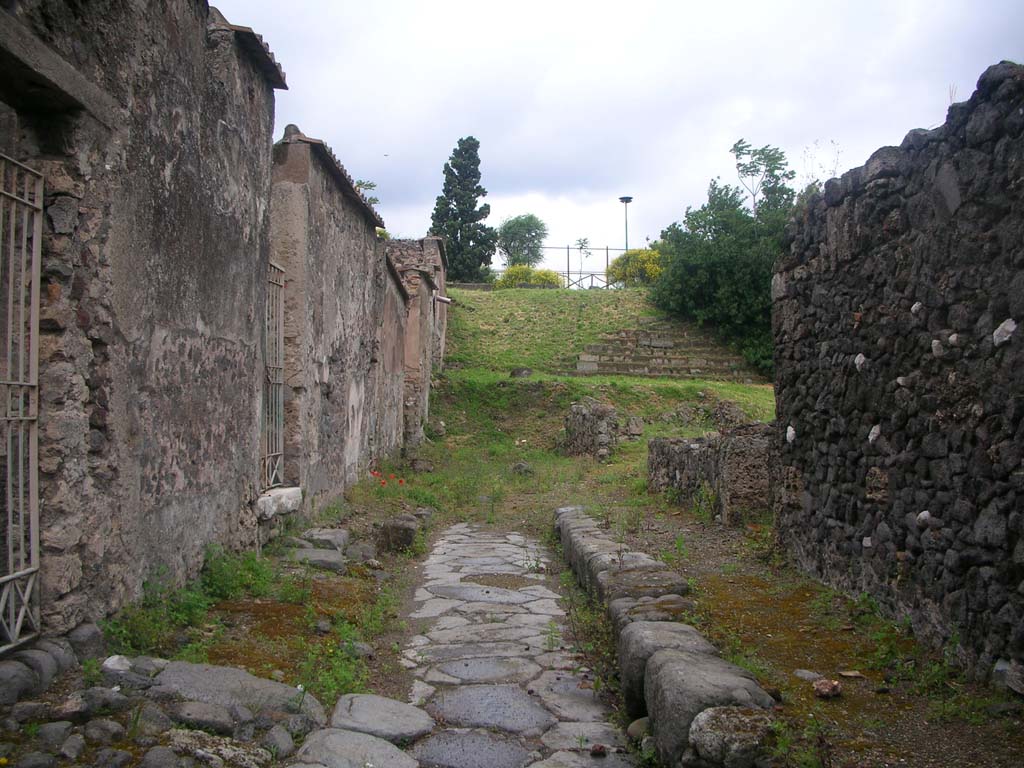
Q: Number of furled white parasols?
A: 0